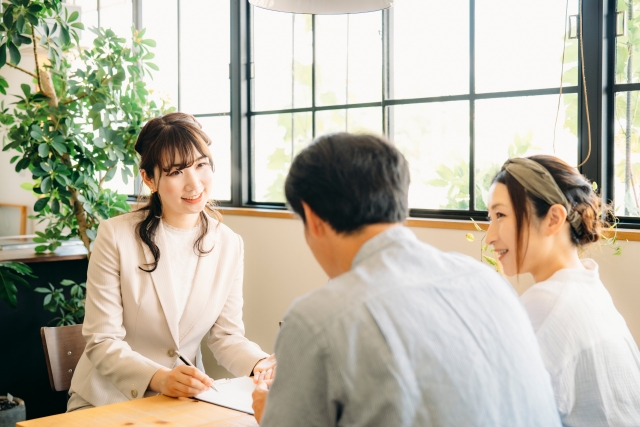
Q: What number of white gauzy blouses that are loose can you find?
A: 1